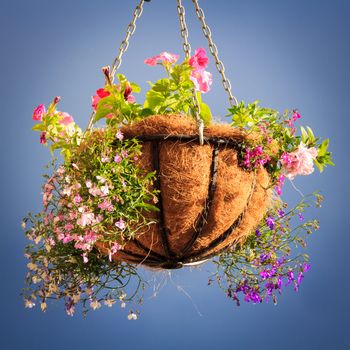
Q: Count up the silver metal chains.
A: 3